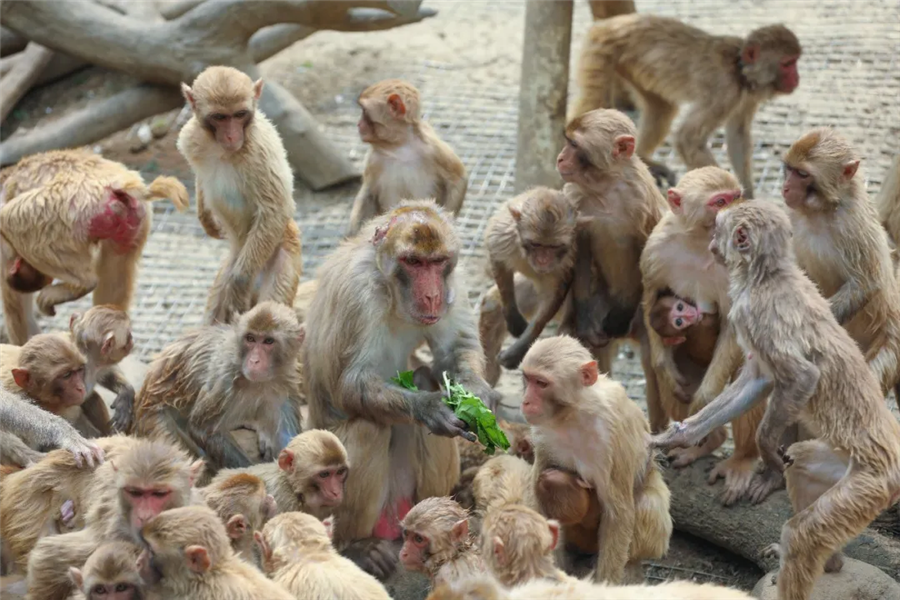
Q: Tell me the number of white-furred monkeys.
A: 0